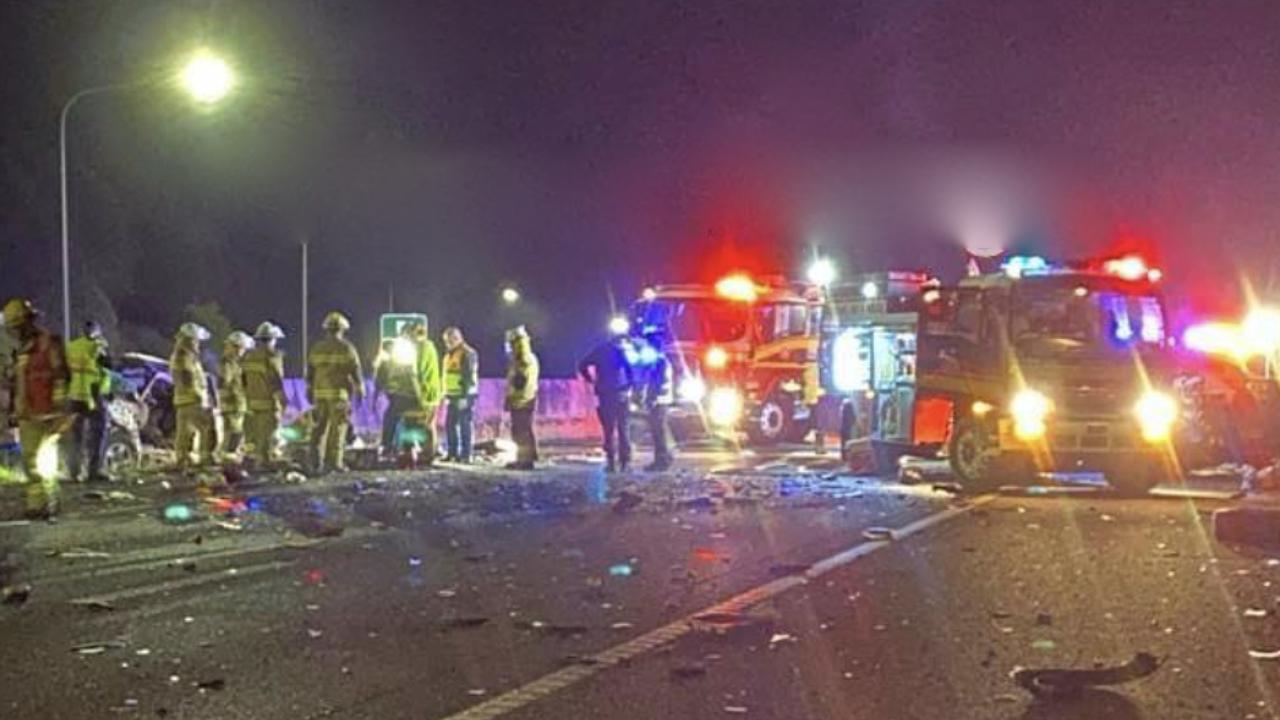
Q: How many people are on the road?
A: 12